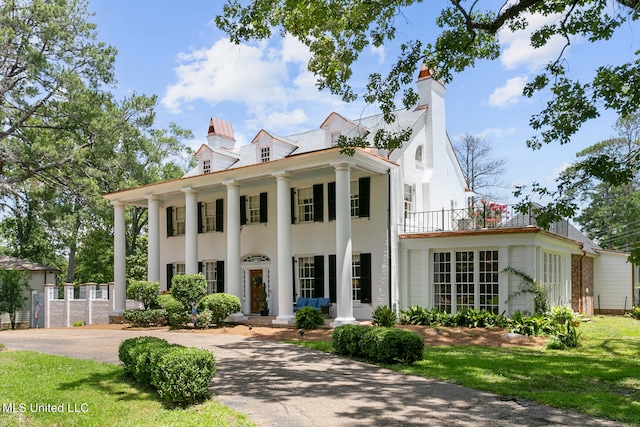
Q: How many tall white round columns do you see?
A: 6